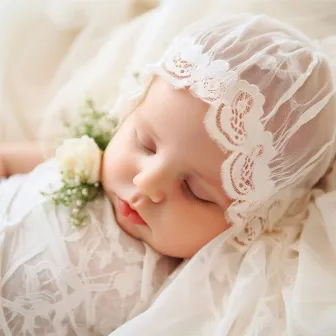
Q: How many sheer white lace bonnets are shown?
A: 1